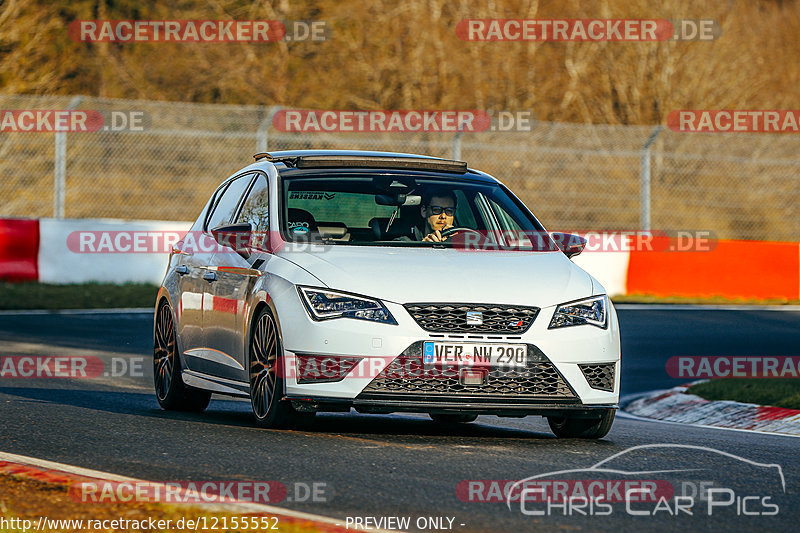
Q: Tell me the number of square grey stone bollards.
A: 0